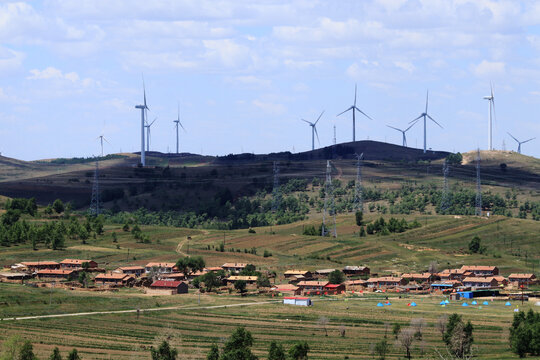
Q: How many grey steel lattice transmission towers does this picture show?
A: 6